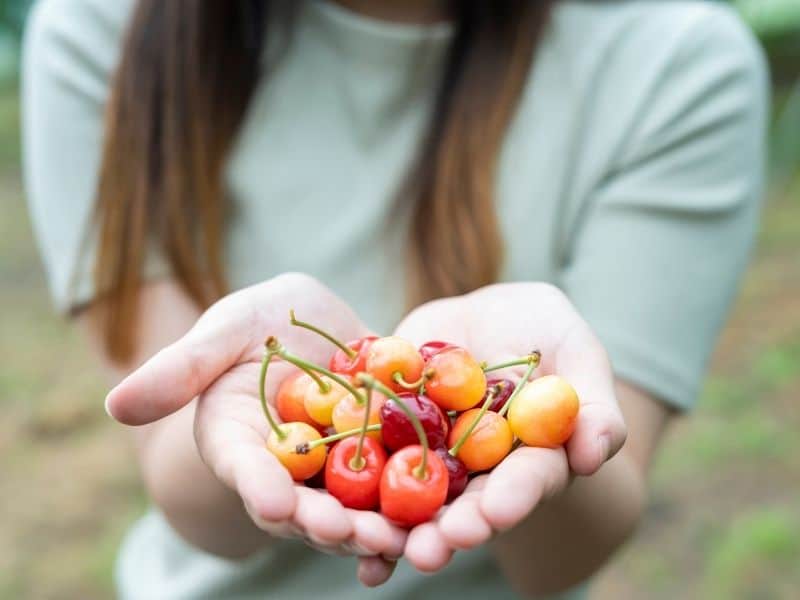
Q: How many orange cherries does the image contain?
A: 8